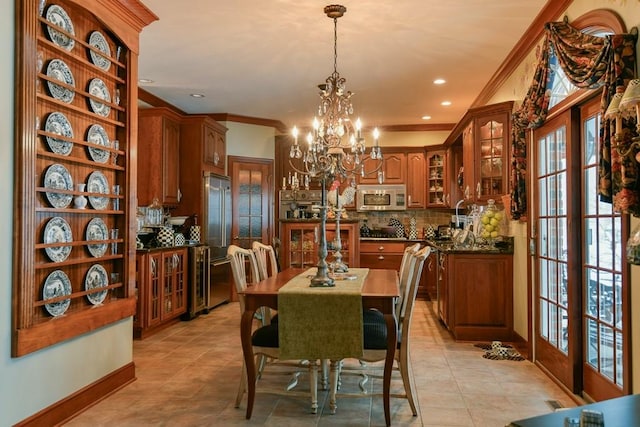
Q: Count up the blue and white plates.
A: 12